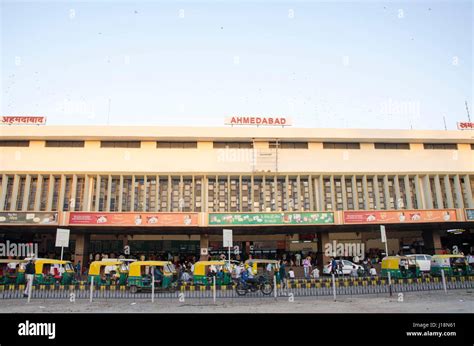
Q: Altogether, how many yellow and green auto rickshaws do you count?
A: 8